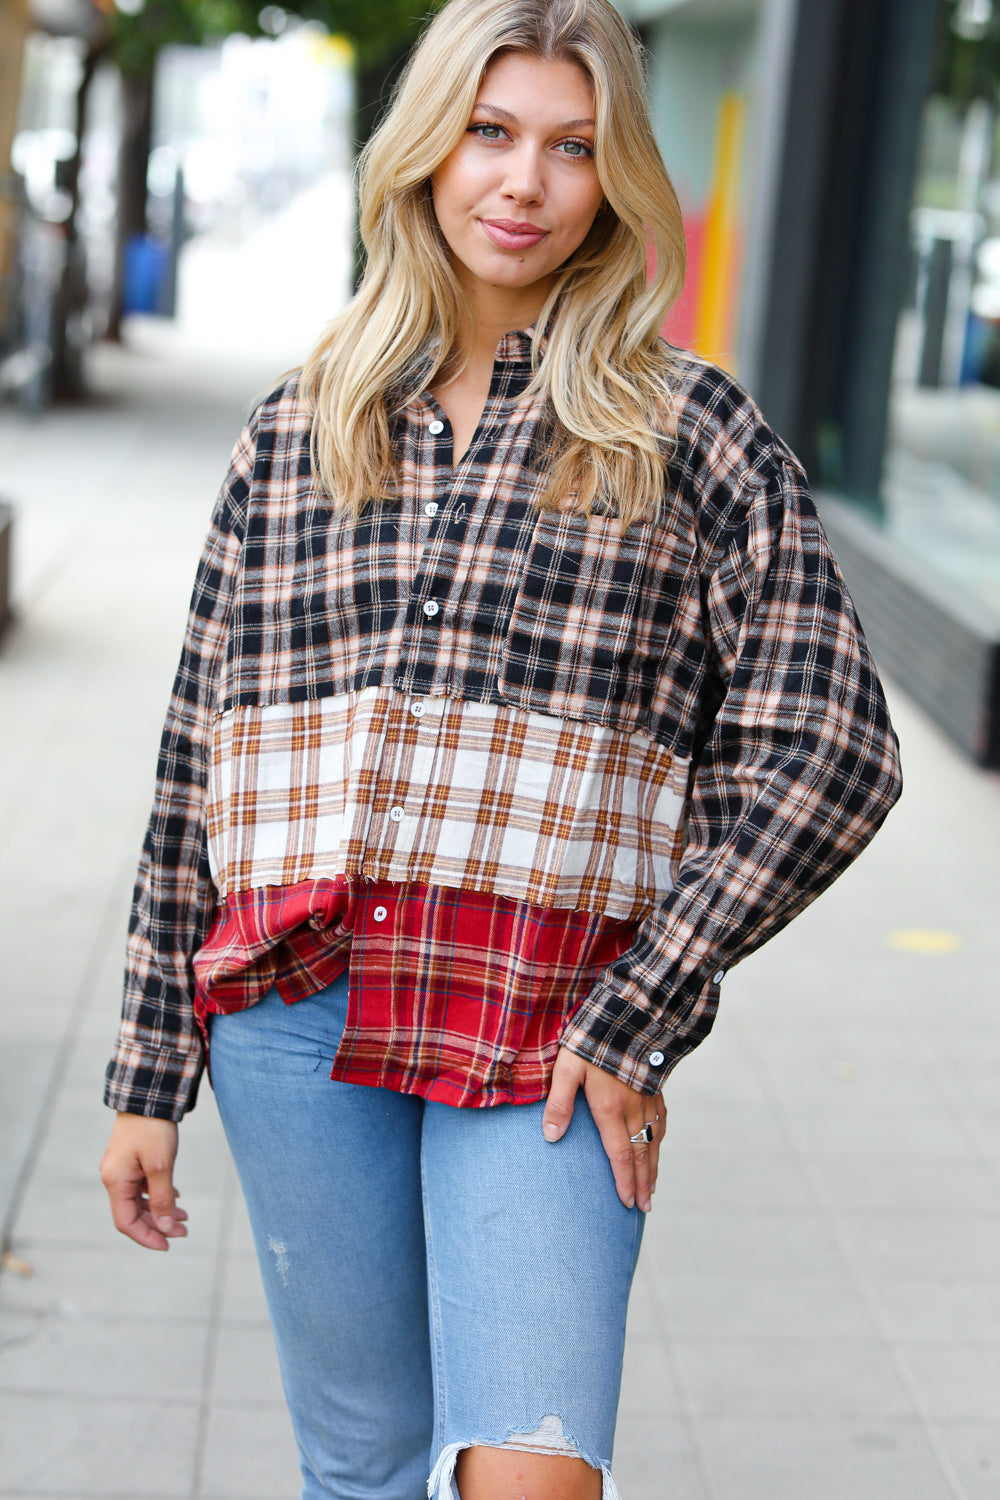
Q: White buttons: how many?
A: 8